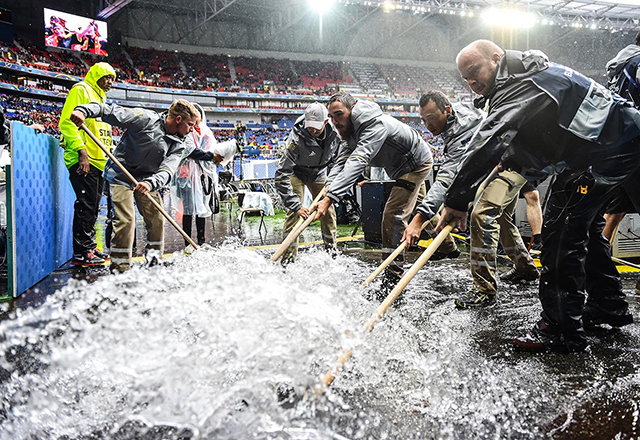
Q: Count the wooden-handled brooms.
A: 5